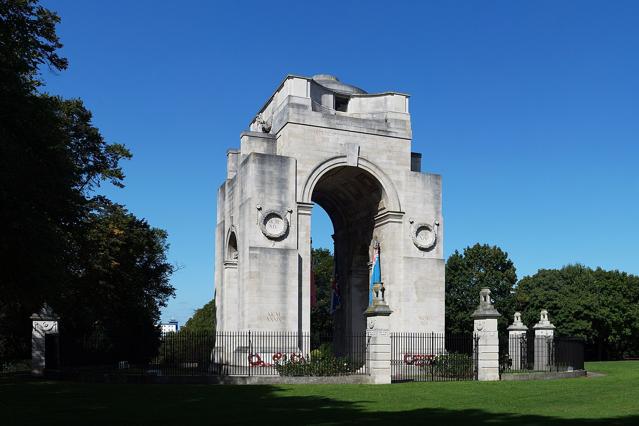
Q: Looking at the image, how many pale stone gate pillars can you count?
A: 5